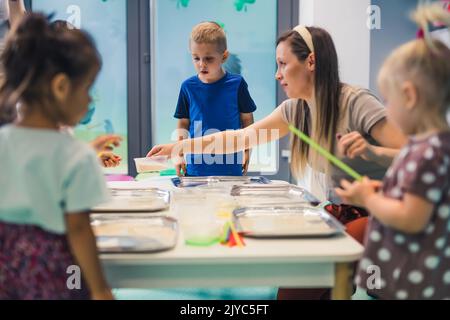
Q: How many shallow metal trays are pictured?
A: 5